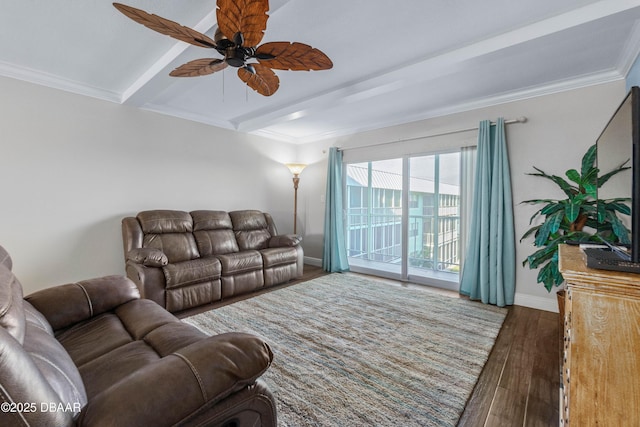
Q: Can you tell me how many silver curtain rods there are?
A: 1